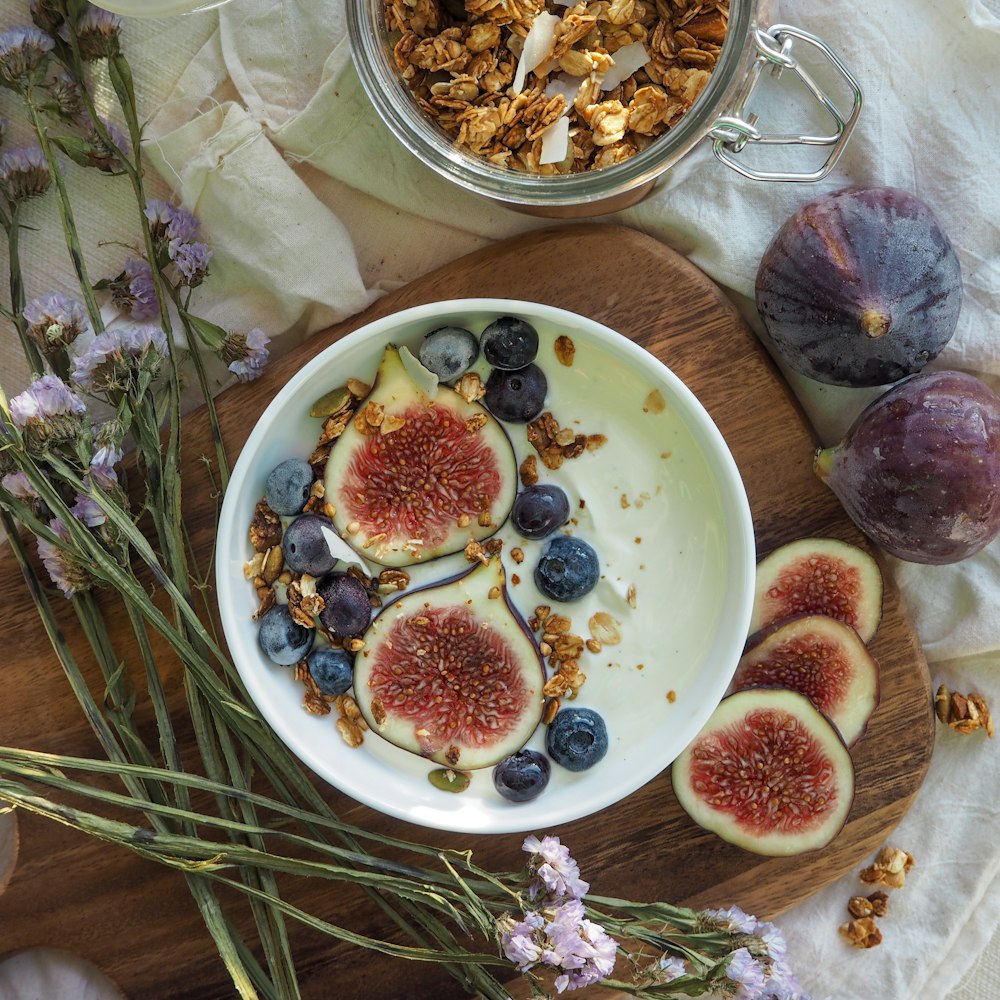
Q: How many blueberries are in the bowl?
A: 12